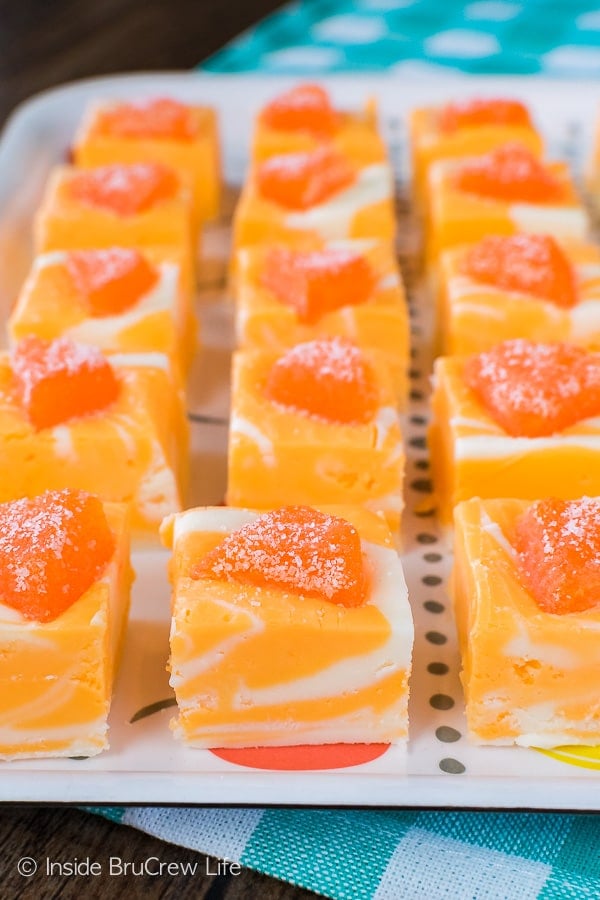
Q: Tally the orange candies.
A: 15